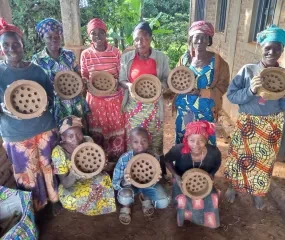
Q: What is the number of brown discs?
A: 9